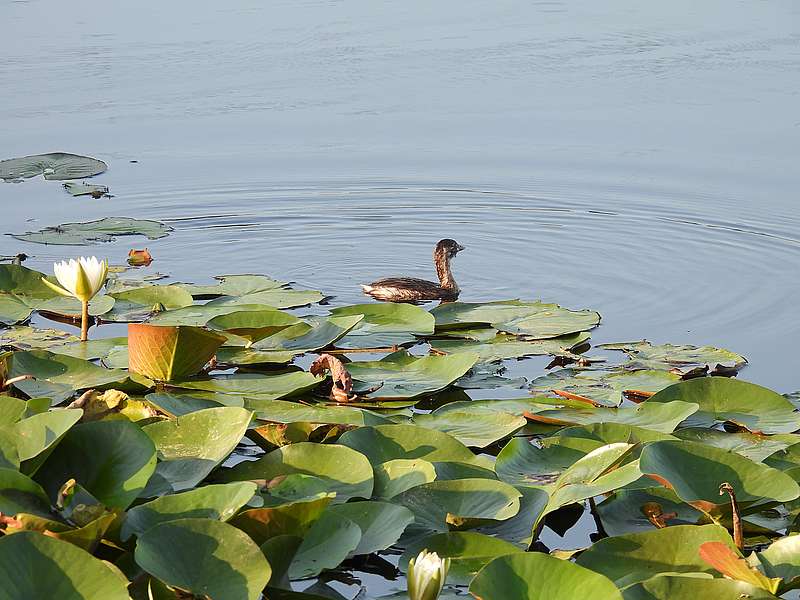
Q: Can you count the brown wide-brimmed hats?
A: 0